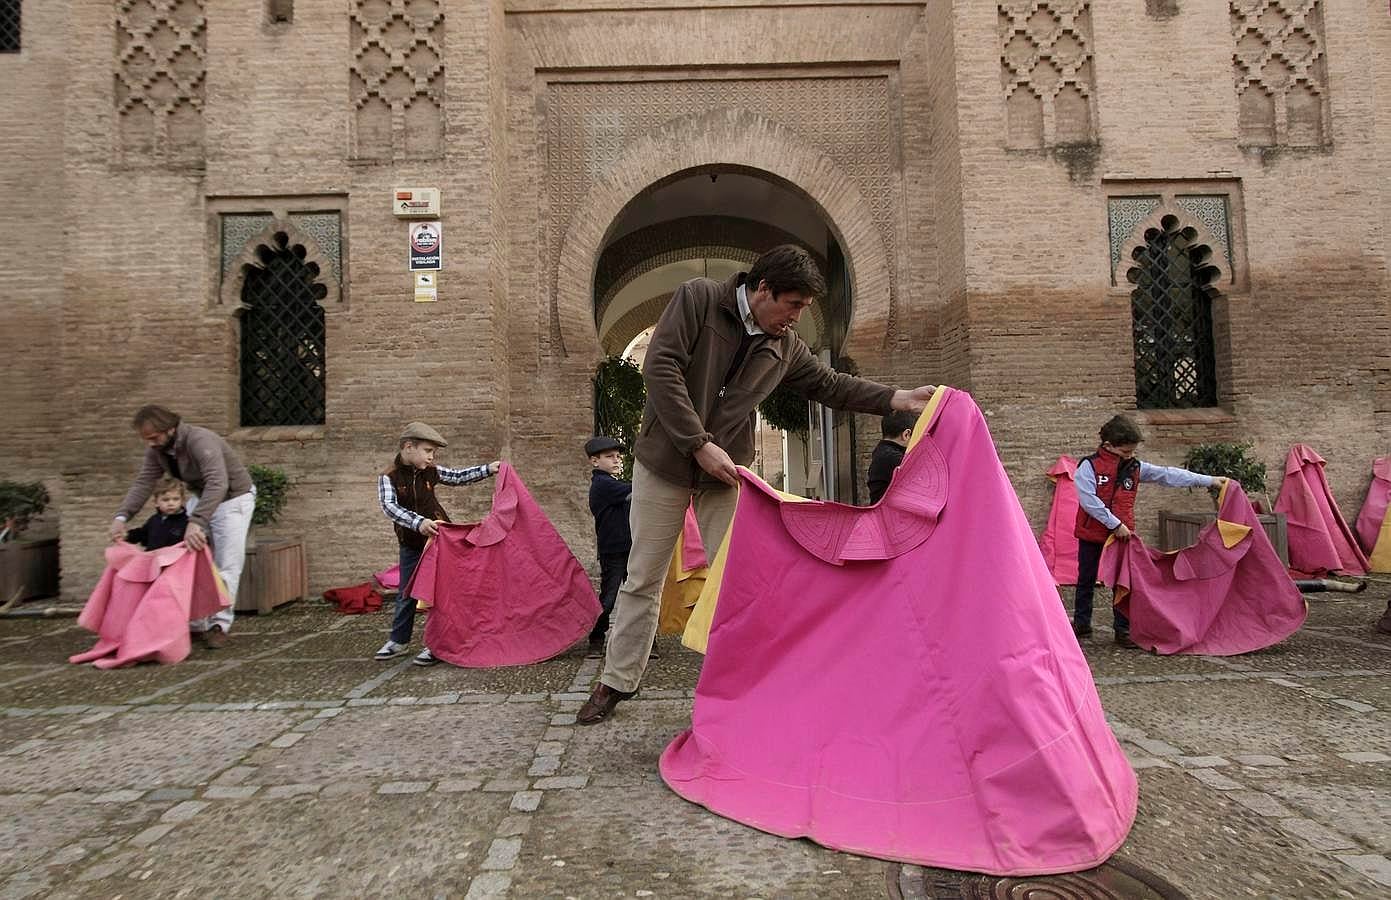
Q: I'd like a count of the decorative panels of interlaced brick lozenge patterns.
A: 4